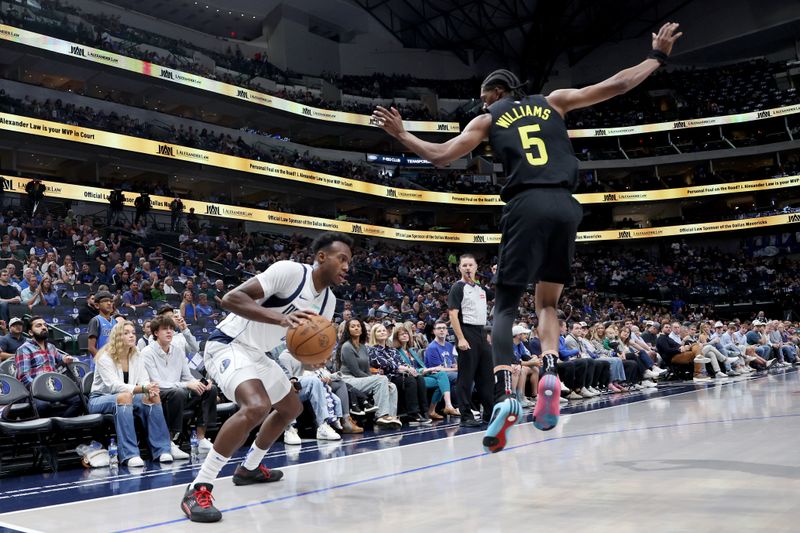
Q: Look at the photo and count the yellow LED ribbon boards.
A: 3